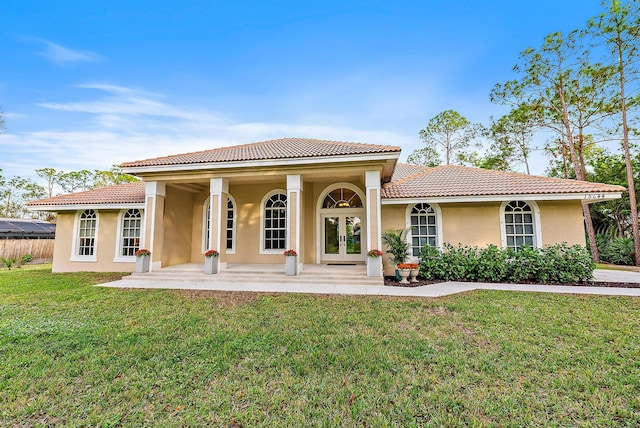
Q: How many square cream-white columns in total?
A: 4